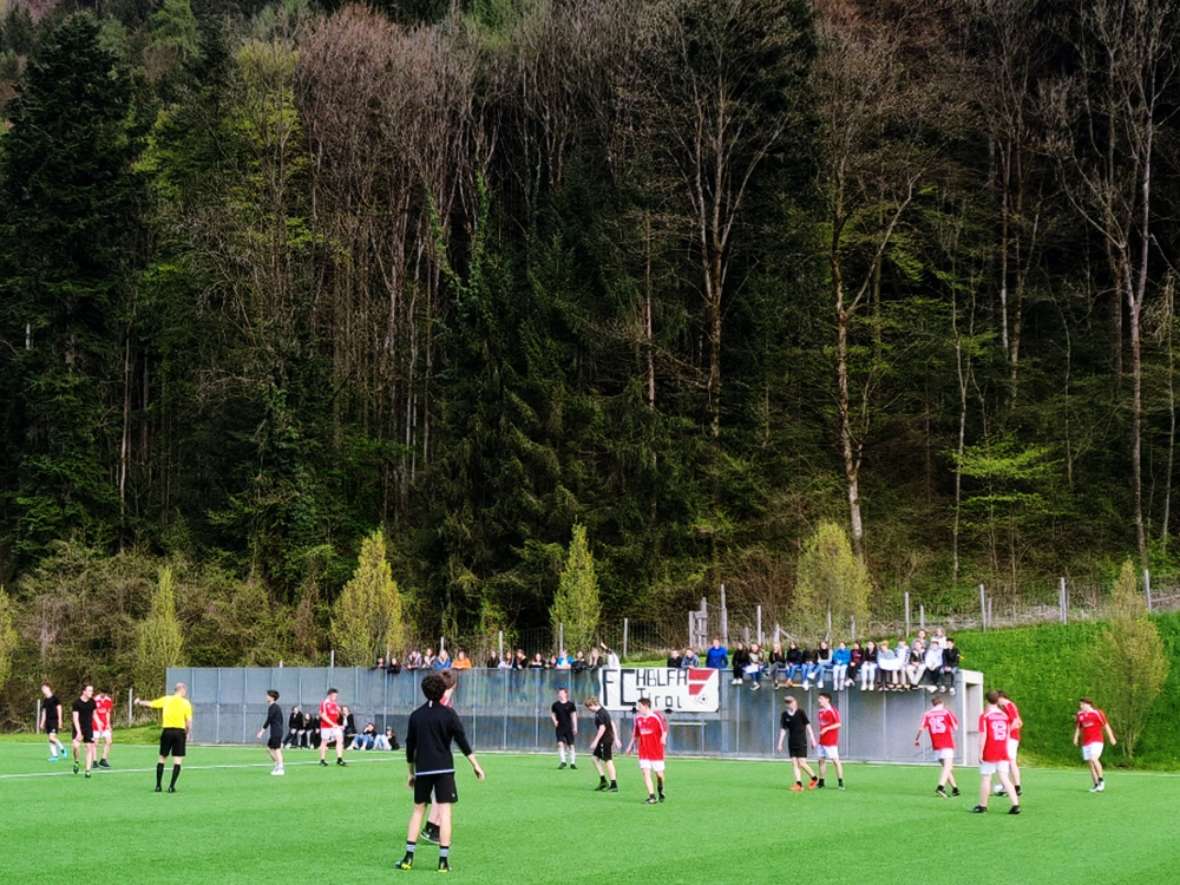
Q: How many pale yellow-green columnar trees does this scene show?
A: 6